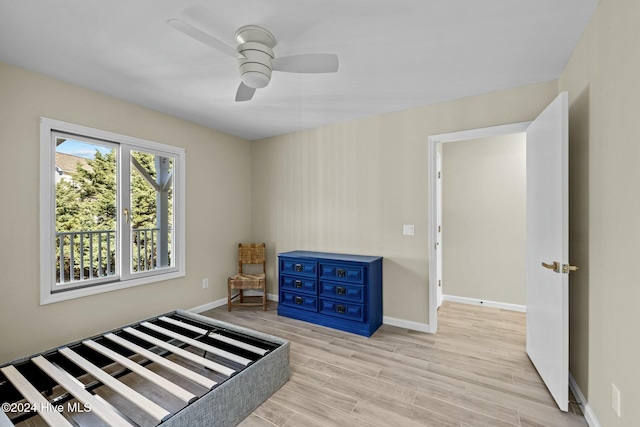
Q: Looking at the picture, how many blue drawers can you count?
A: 6